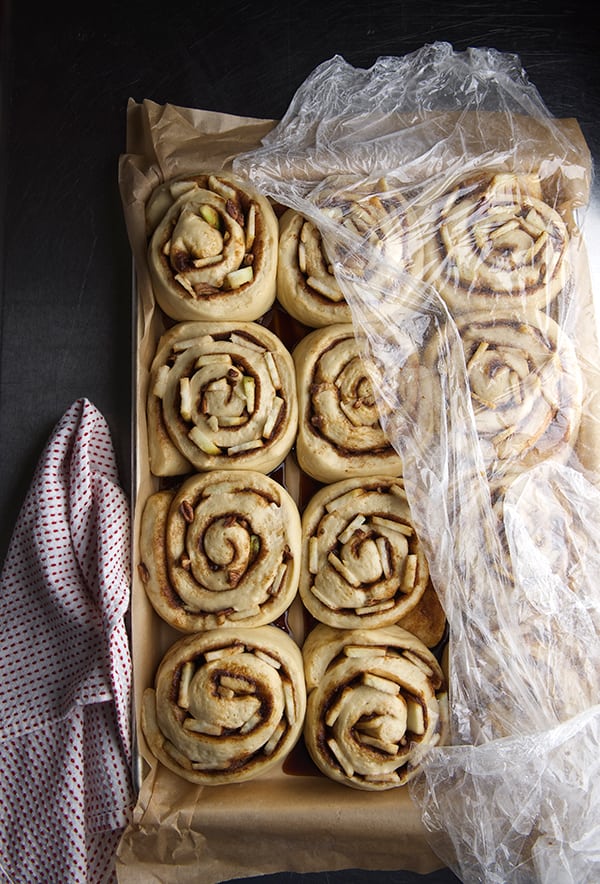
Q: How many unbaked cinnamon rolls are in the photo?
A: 12